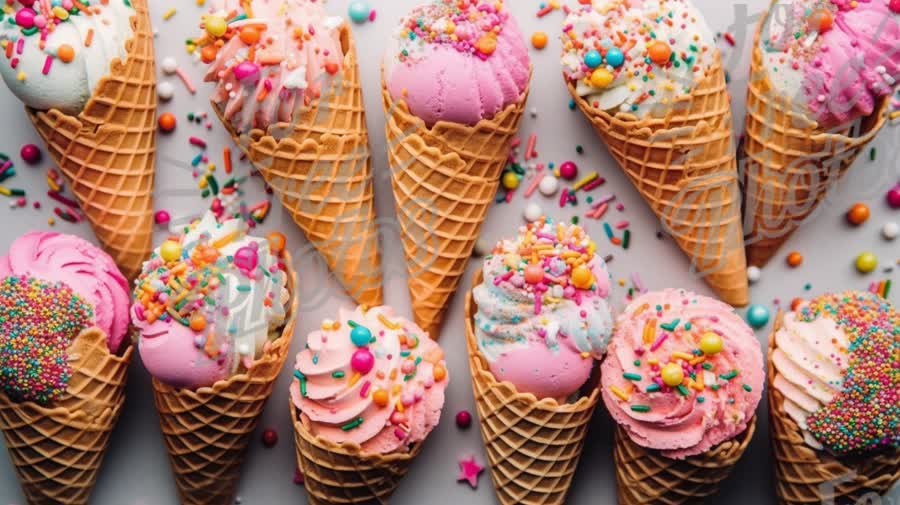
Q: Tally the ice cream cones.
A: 11